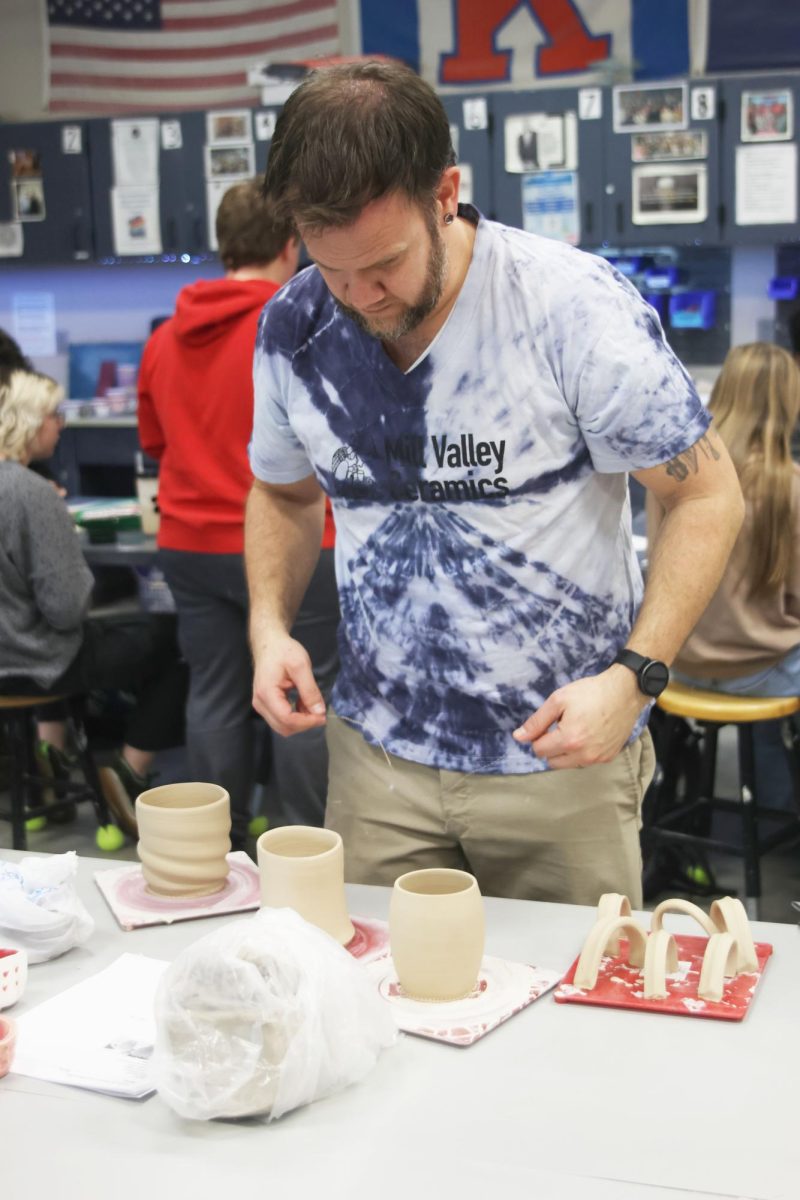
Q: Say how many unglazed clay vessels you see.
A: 3